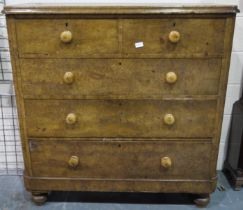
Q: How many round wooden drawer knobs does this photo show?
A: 8